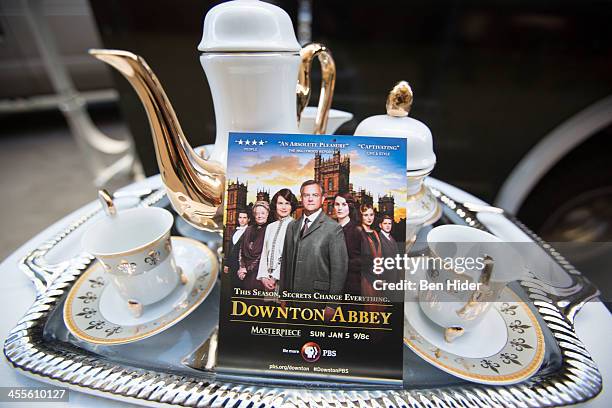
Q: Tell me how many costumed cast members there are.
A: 7